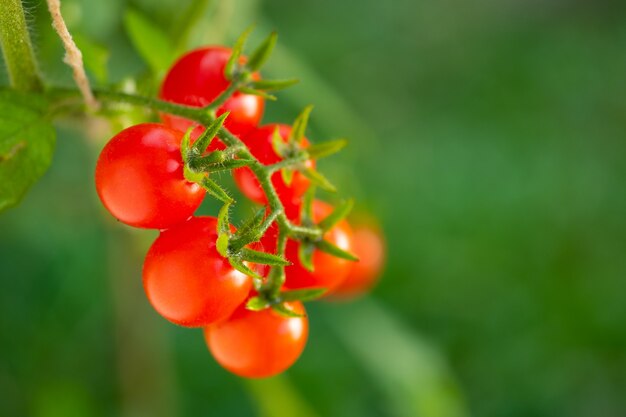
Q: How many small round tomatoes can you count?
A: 7